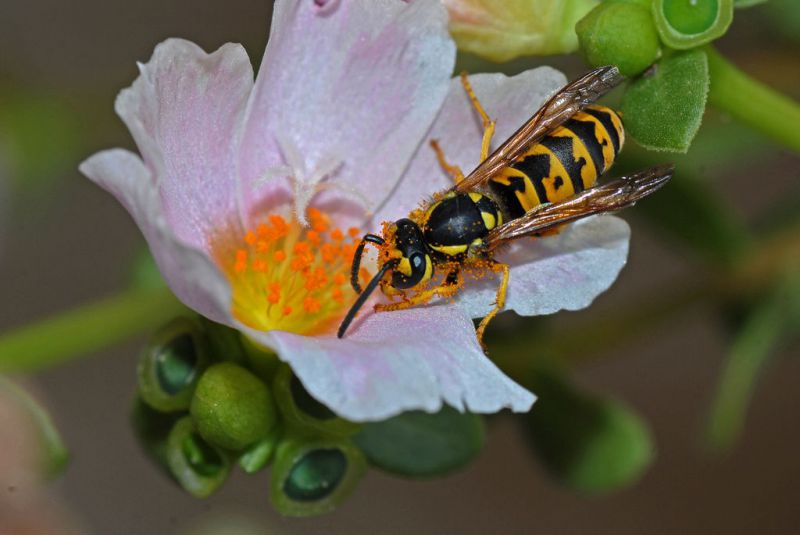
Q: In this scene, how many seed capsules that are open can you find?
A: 5